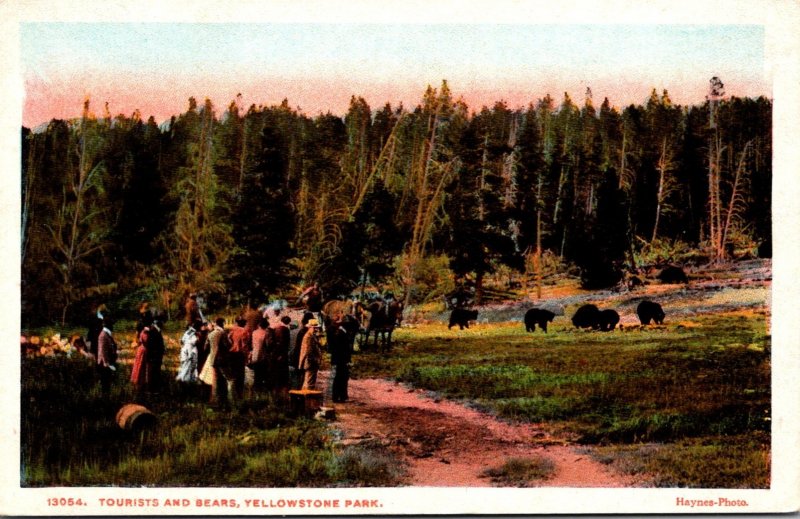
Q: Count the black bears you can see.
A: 6